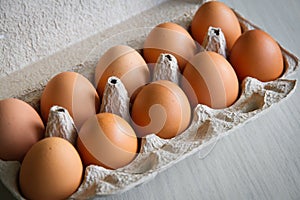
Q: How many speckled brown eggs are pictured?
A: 10